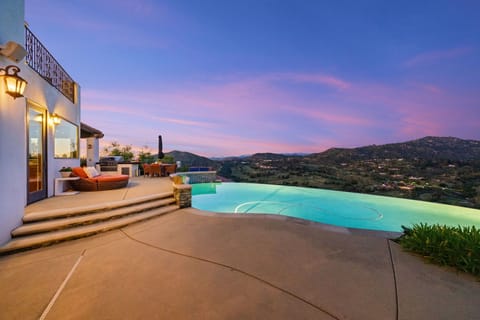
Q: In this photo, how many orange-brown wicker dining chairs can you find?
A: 3